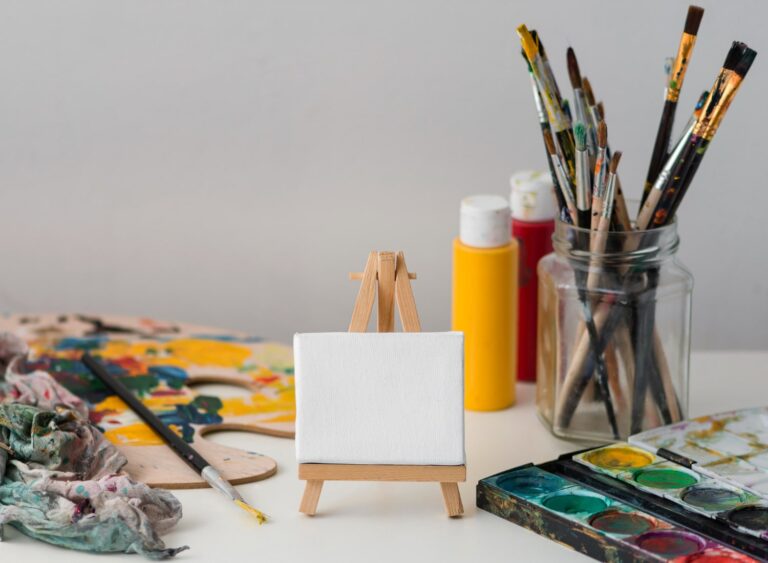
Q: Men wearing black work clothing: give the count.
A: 0